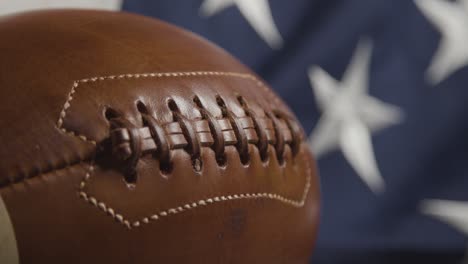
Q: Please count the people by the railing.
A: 0